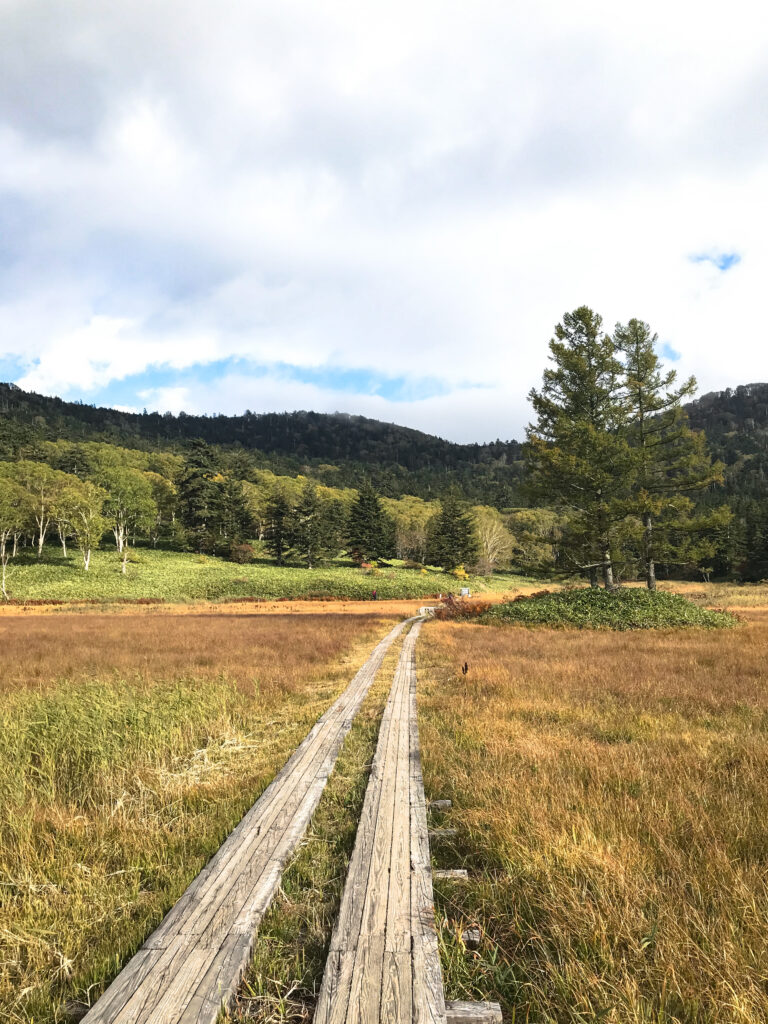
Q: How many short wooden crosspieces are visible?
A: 5